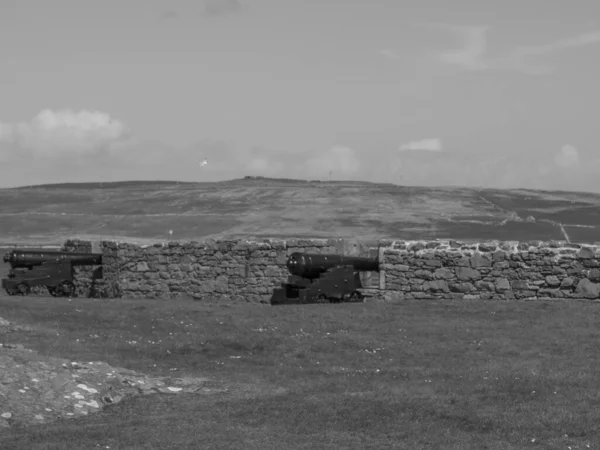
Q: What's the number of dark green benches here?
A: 0